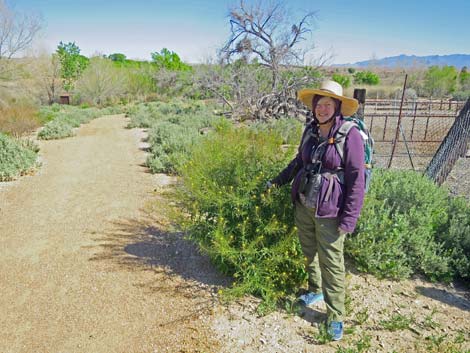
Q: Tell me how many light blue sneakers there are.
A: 2